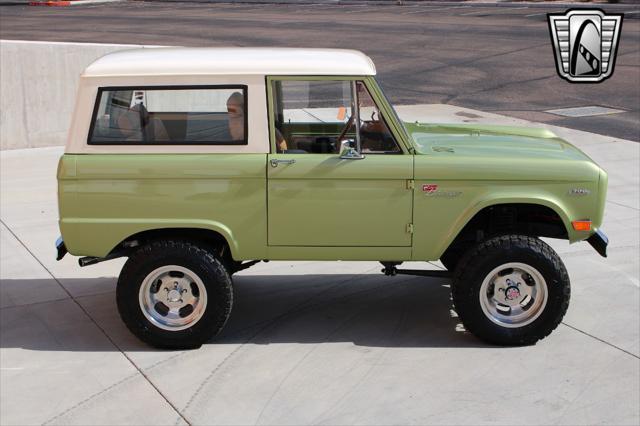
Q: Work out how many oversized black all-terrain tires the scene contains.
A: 2